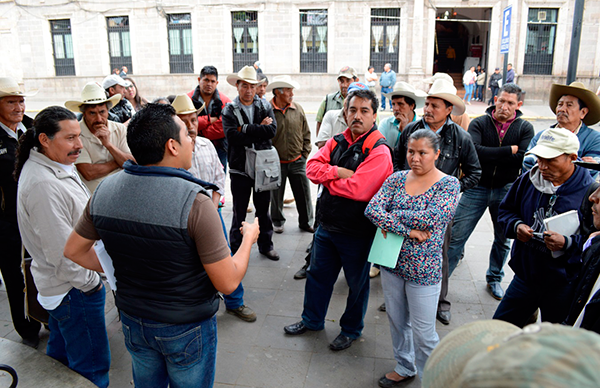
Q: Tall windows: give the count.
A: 7